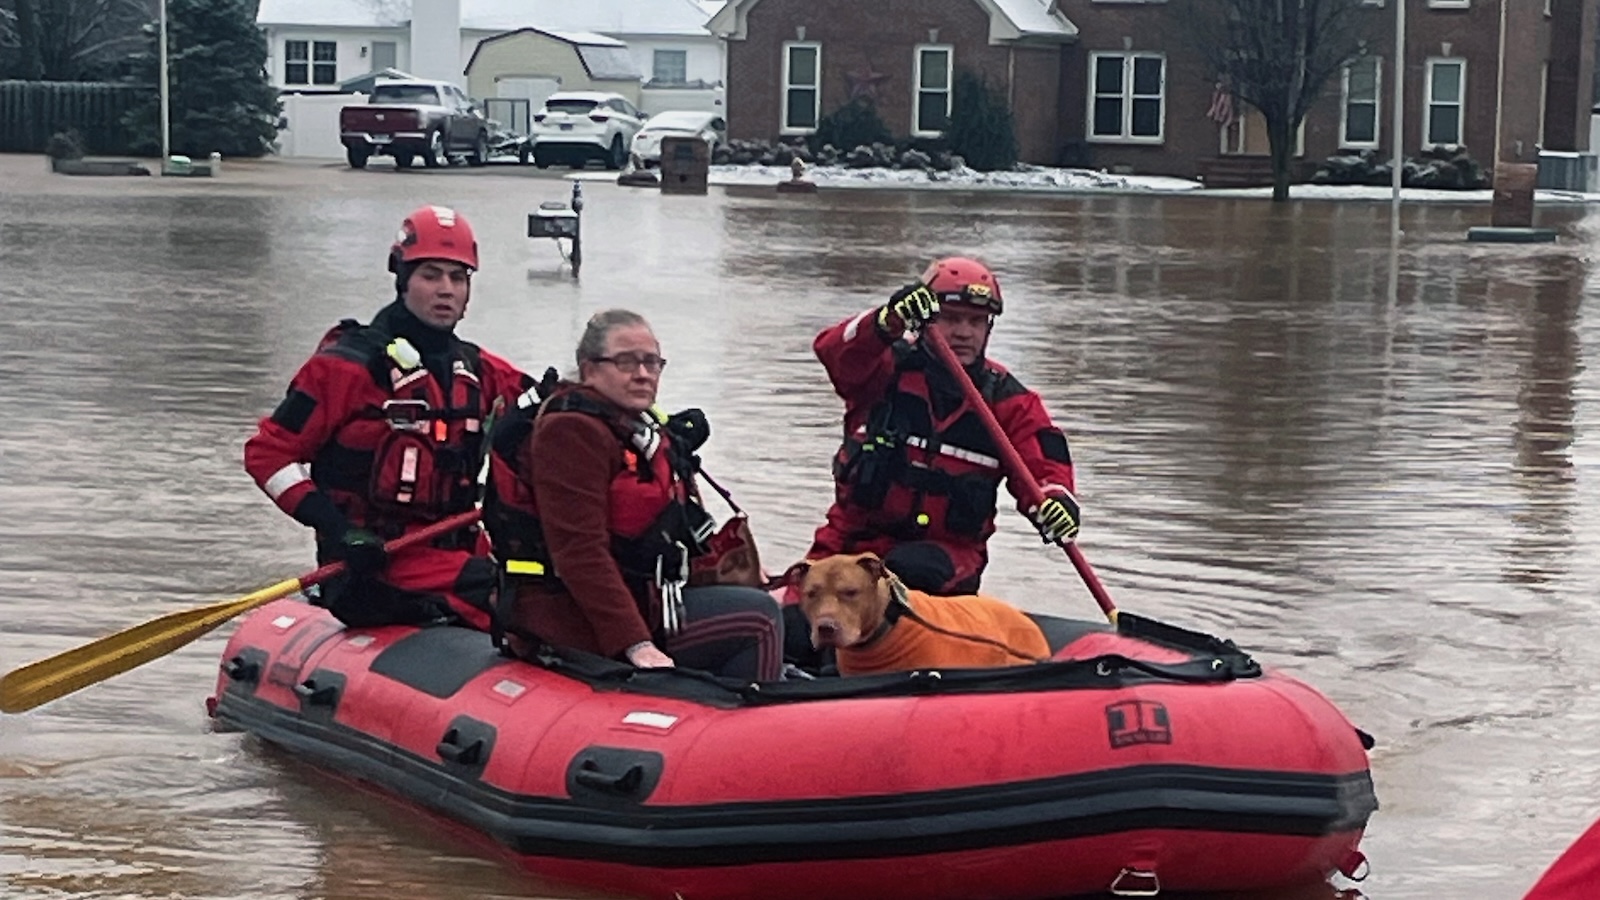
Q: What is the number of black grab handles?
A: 4